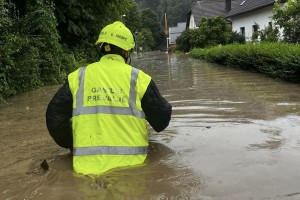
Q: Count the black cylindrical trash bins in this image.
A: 0